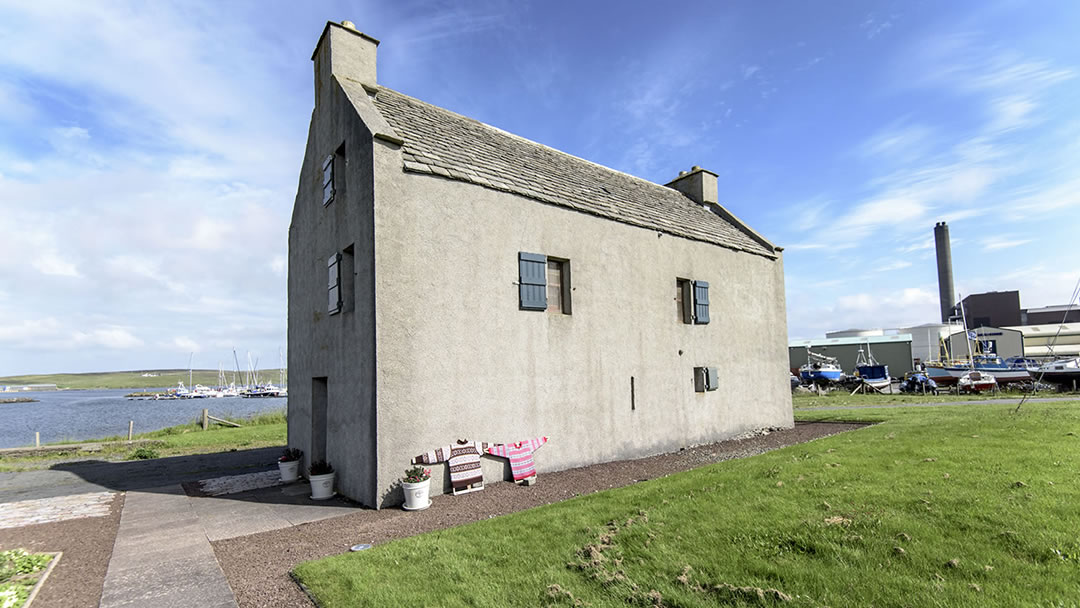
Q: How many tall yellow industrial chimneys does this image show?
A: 0